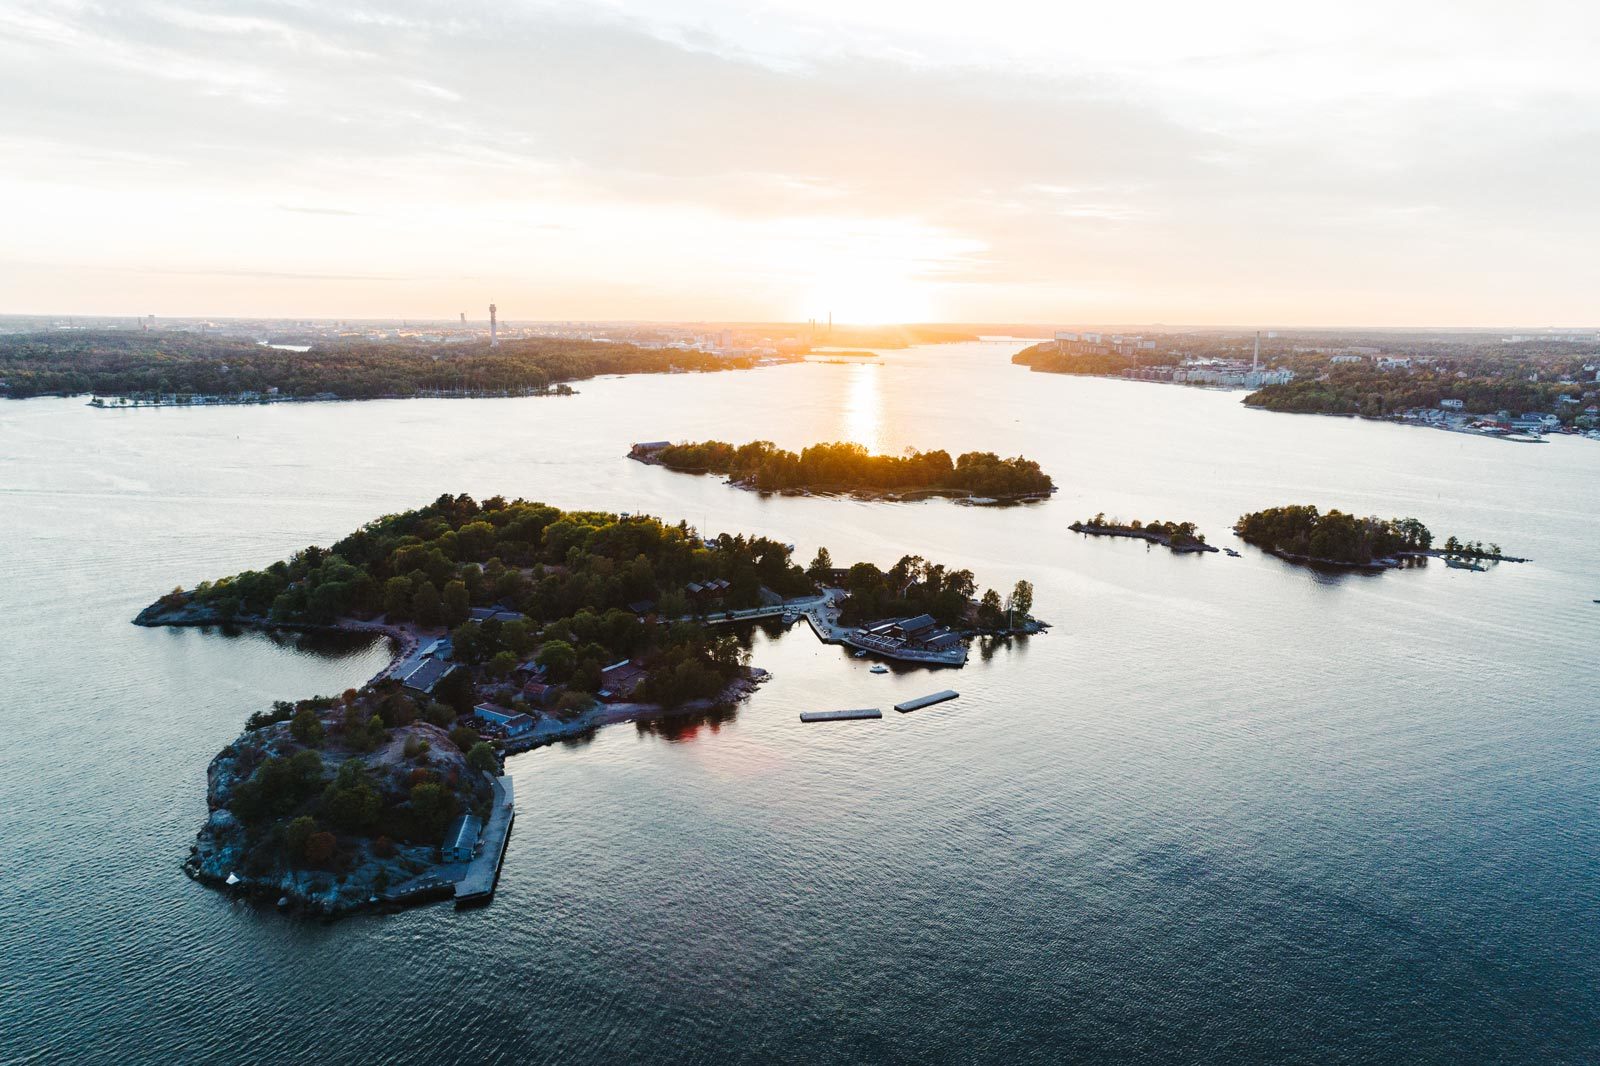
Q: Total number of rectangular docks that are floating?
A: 2